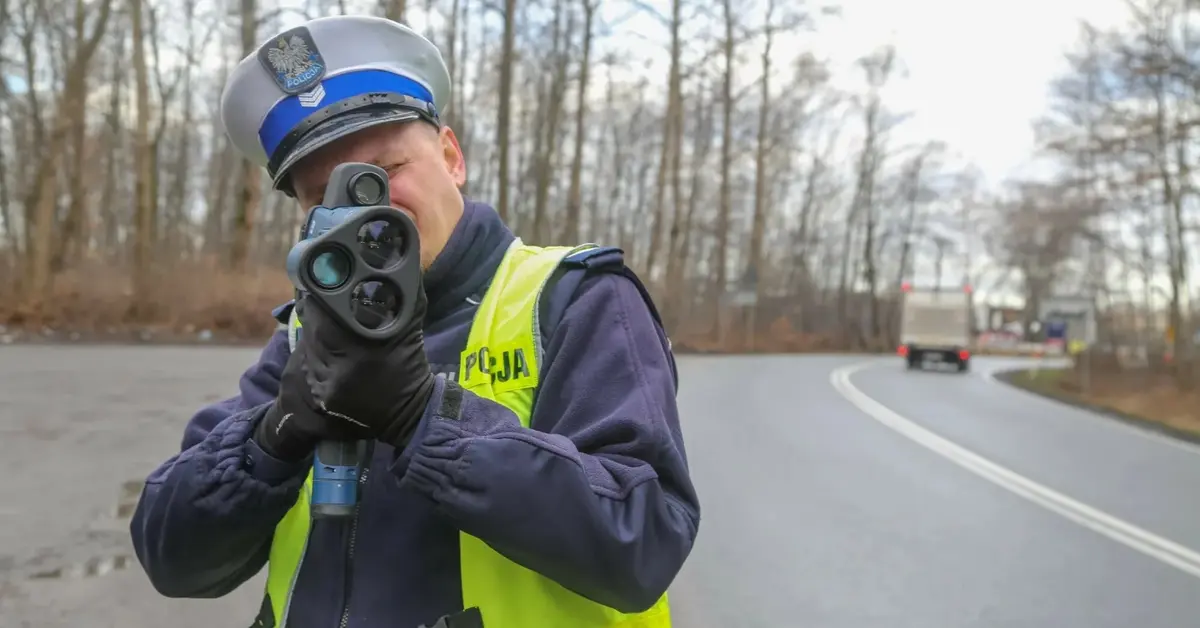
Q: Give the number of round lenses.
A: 4